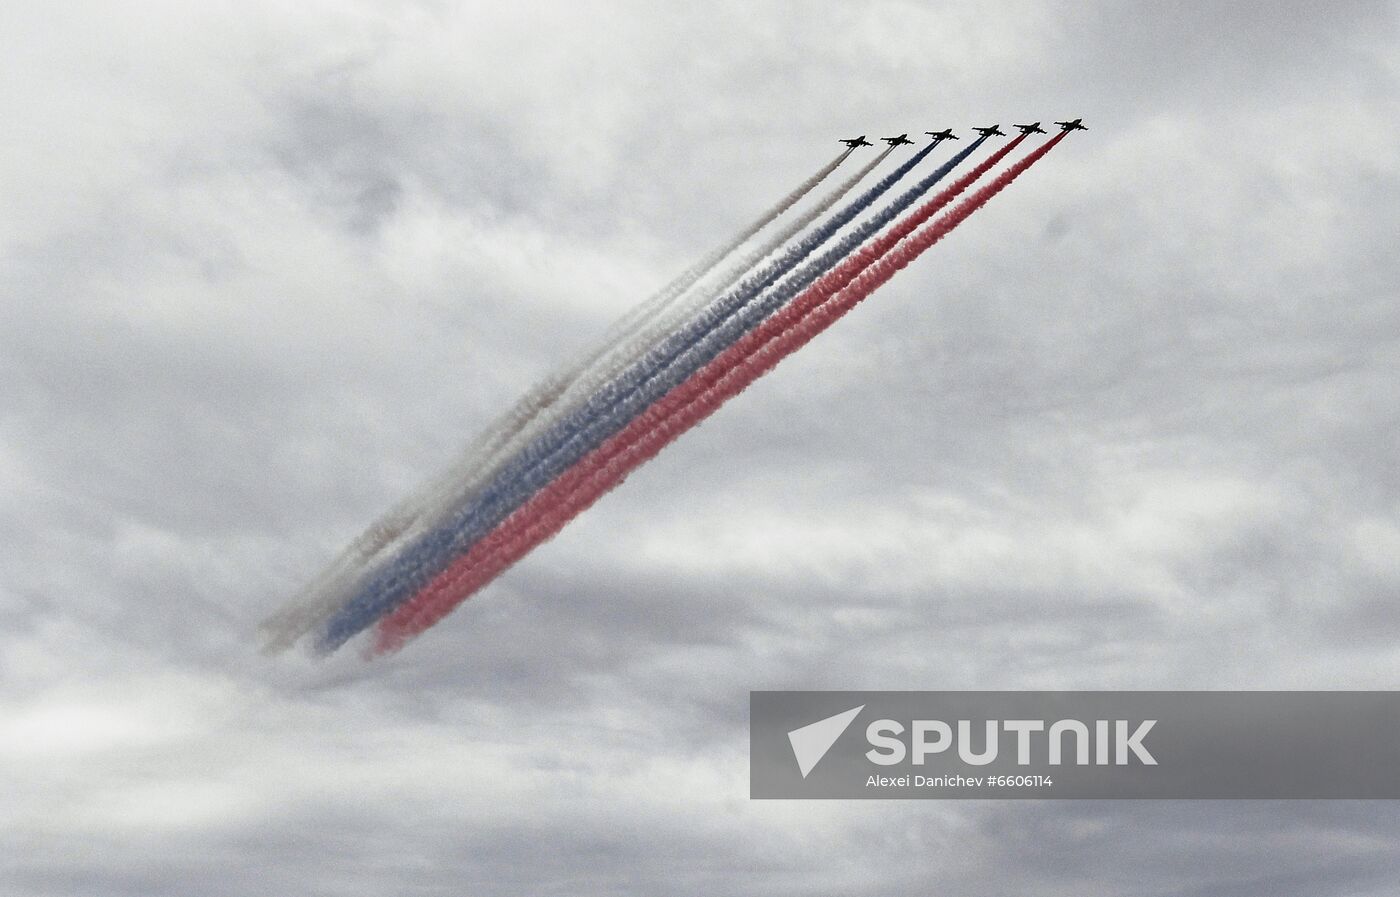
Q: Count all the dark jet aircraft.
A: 6